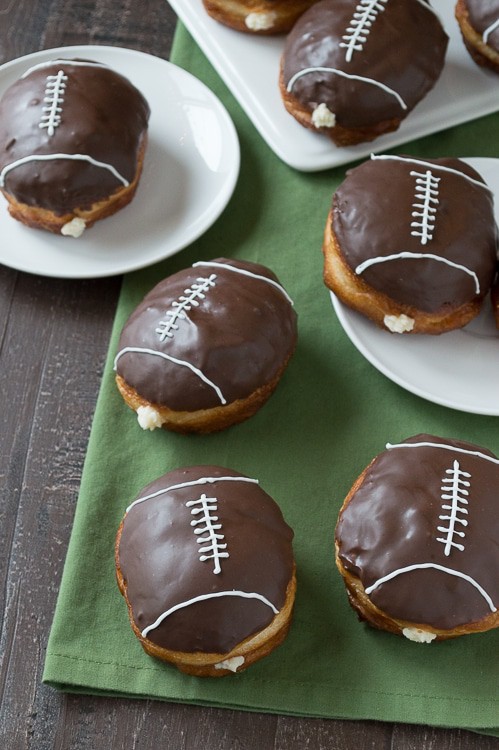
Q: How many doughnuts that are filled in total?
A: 7